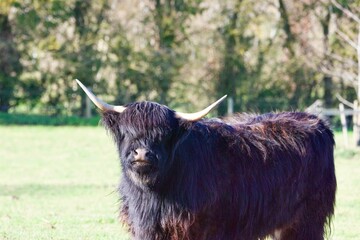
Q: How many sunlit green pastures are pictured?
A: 1